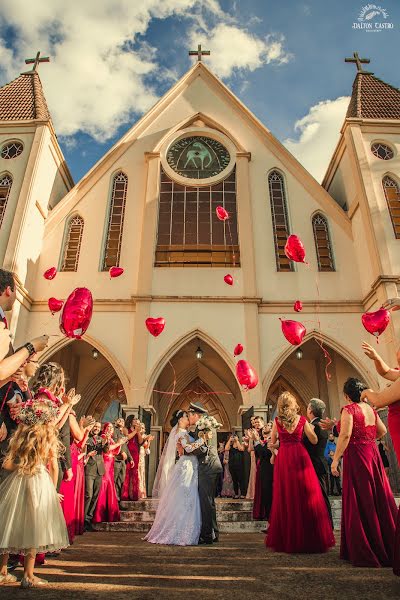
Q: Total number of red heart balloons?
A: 13